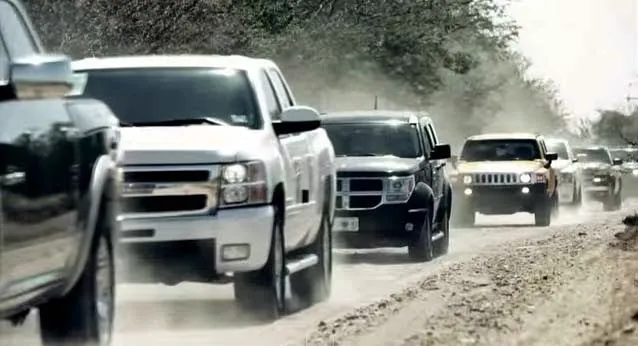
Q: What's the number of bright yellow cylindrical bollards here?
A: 0